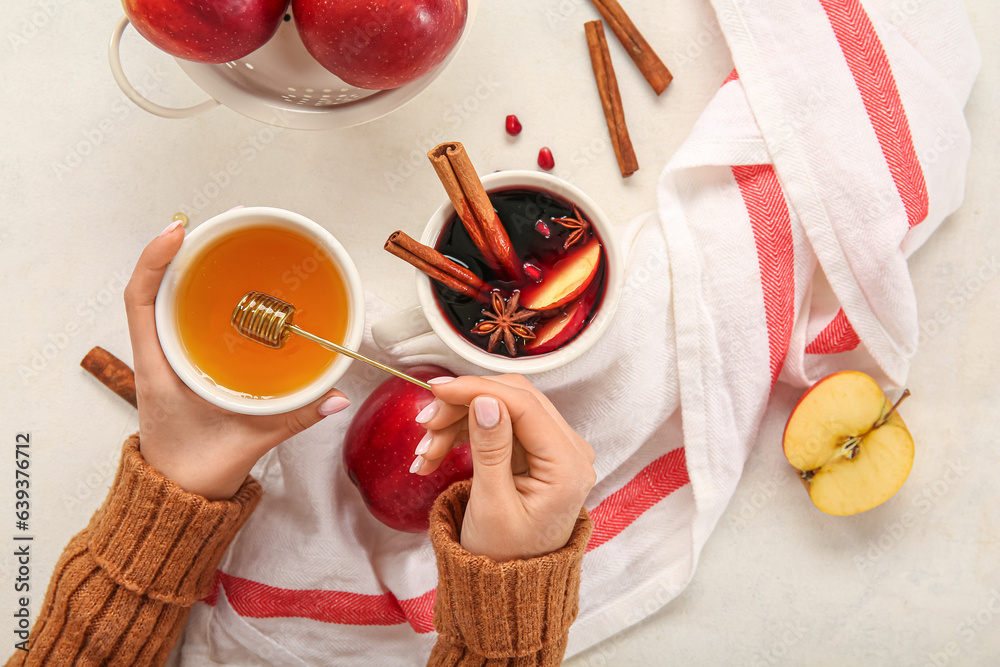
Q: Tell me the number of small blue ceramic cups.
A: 0